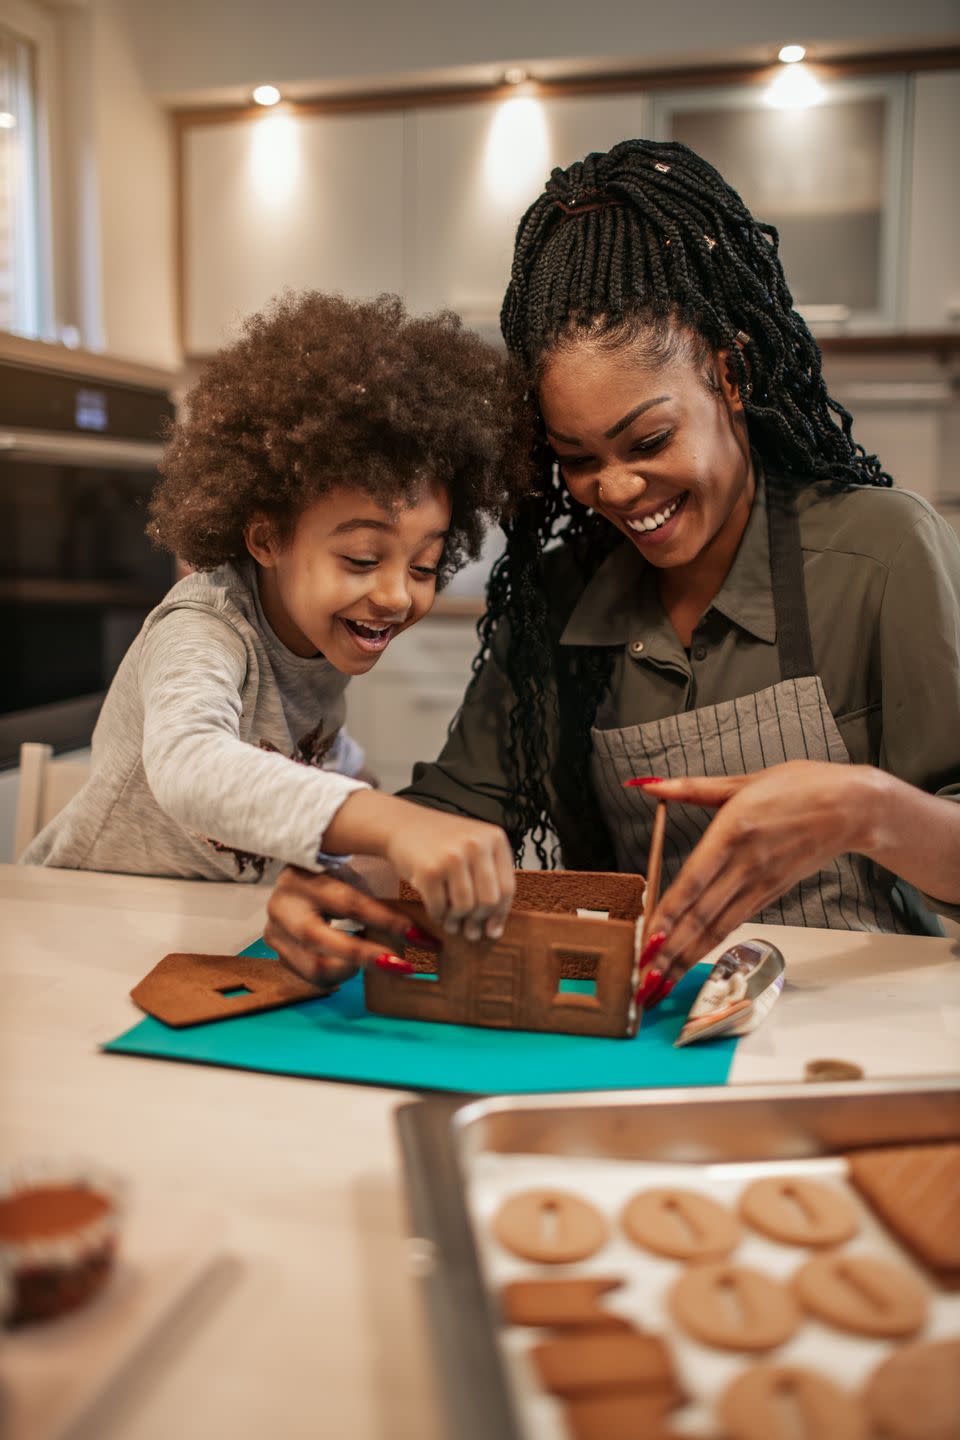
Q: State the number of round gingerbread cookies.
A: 7